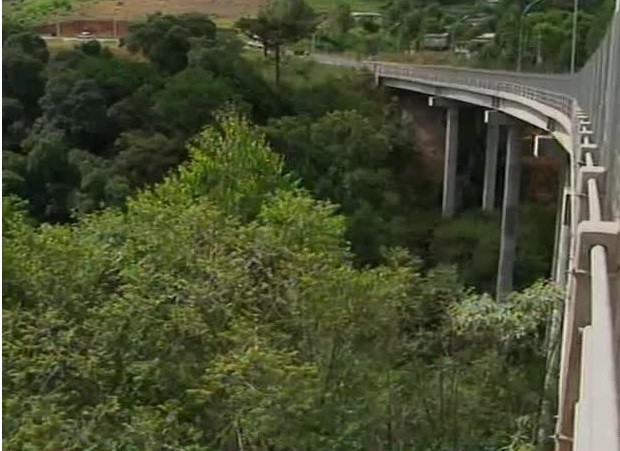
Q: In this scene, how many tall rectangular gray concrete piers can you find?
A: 3